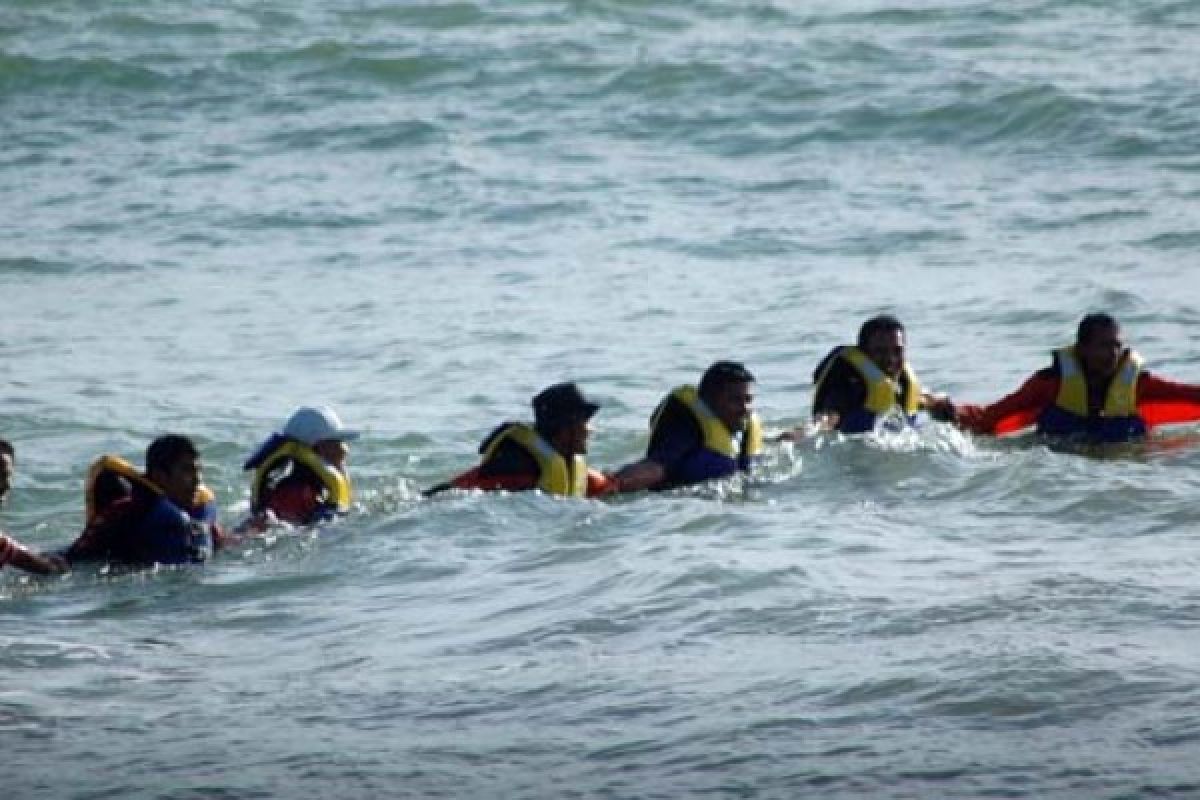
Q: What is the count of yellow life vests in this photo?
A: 6